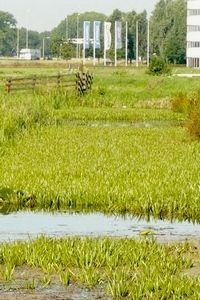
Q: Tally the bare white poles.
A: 3